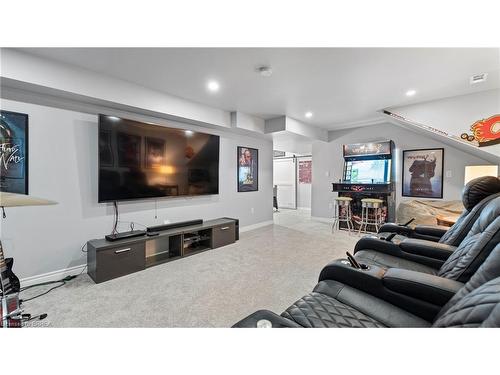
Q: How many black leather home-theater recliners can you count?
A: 3